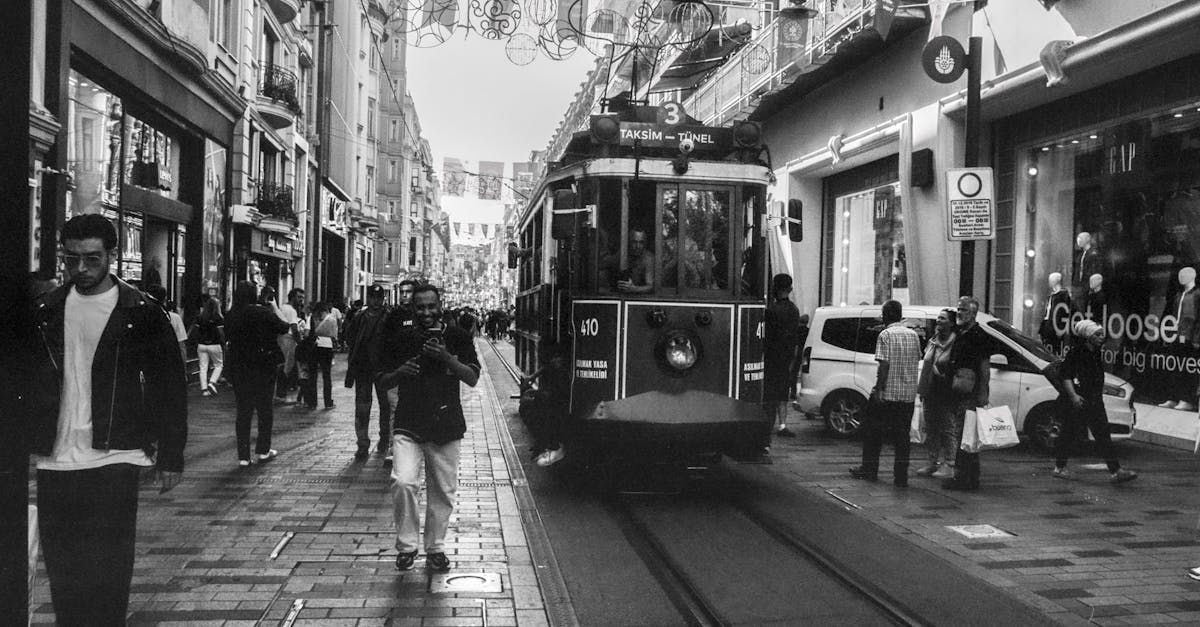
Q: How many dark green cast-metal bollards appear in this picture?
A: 0